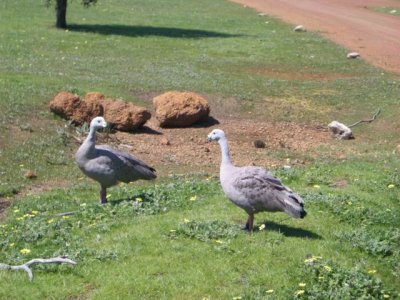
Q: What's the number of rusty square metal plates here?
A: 0